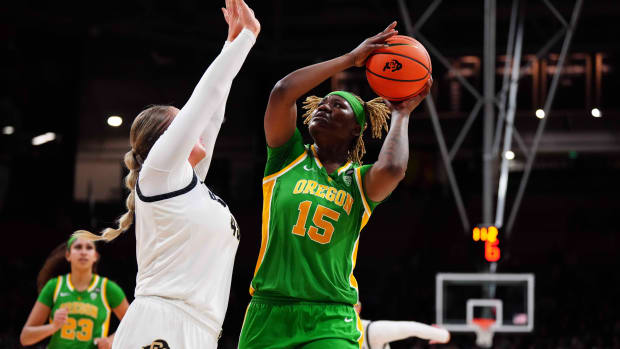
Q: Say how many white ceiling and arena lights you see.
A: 6